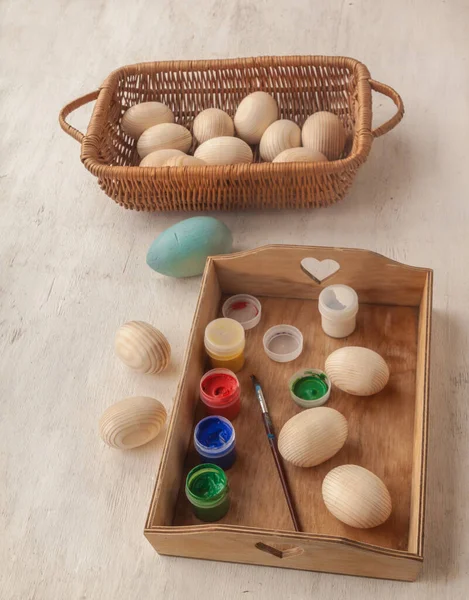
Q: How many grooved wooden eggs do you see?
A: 15